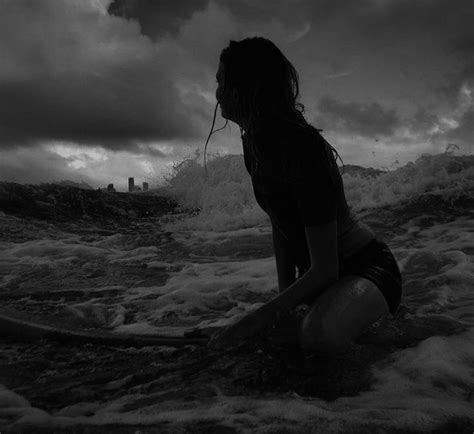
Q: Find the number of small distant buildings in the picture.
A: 3